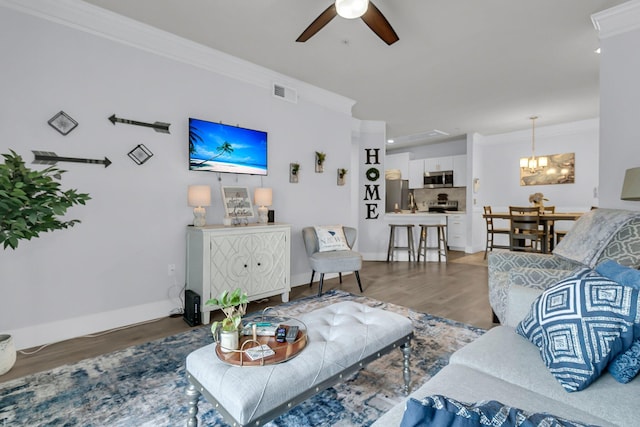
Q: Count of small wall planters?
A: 3